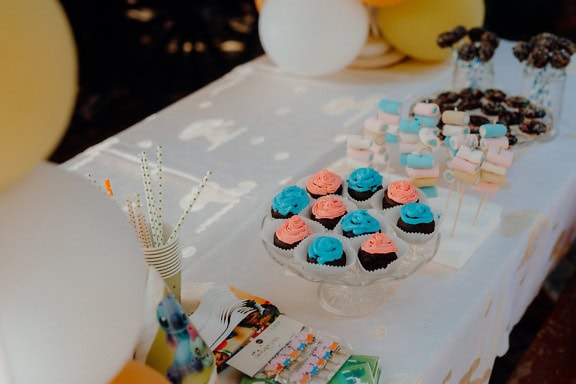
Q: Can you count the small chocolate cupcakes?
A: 10